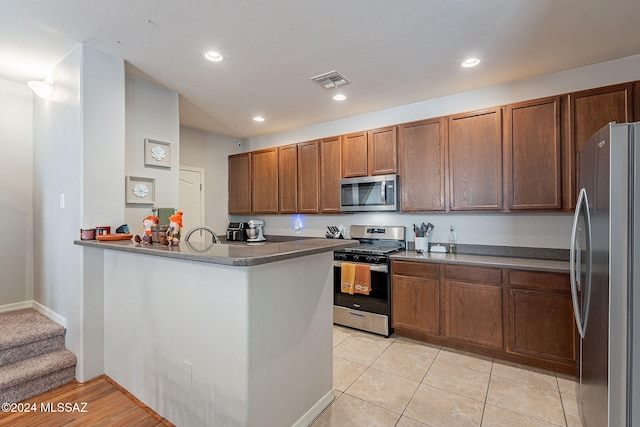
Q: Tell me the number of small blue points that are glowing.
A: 1